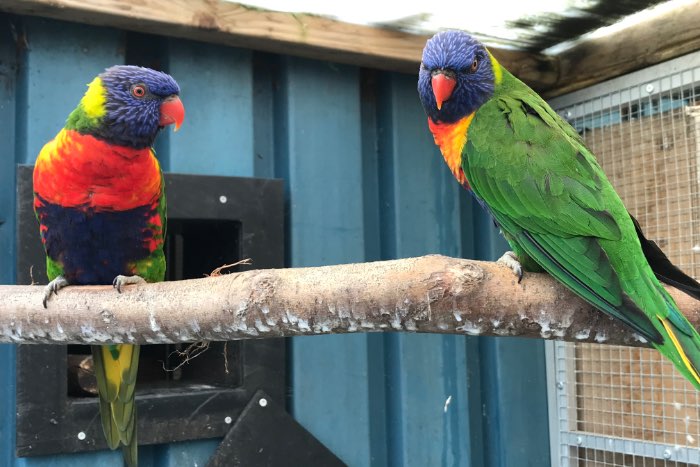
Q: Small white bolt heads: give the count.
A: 4